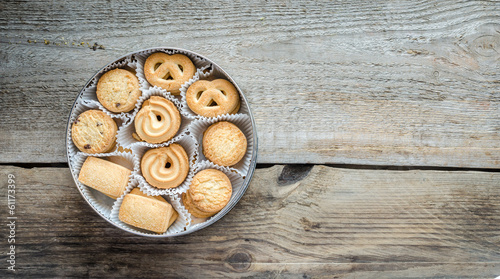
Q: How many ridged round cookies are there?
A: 2